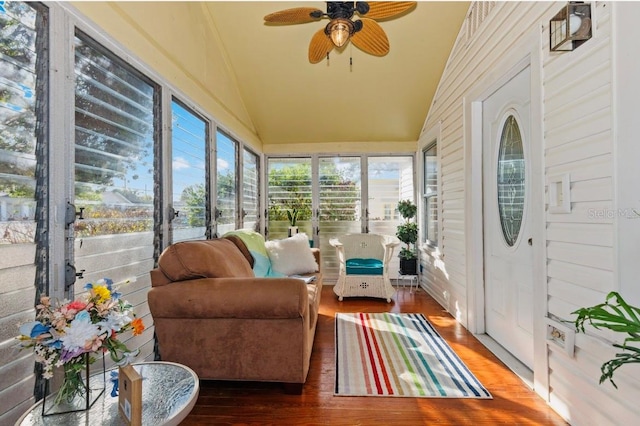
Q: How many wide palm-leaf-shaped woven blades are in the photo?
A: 4